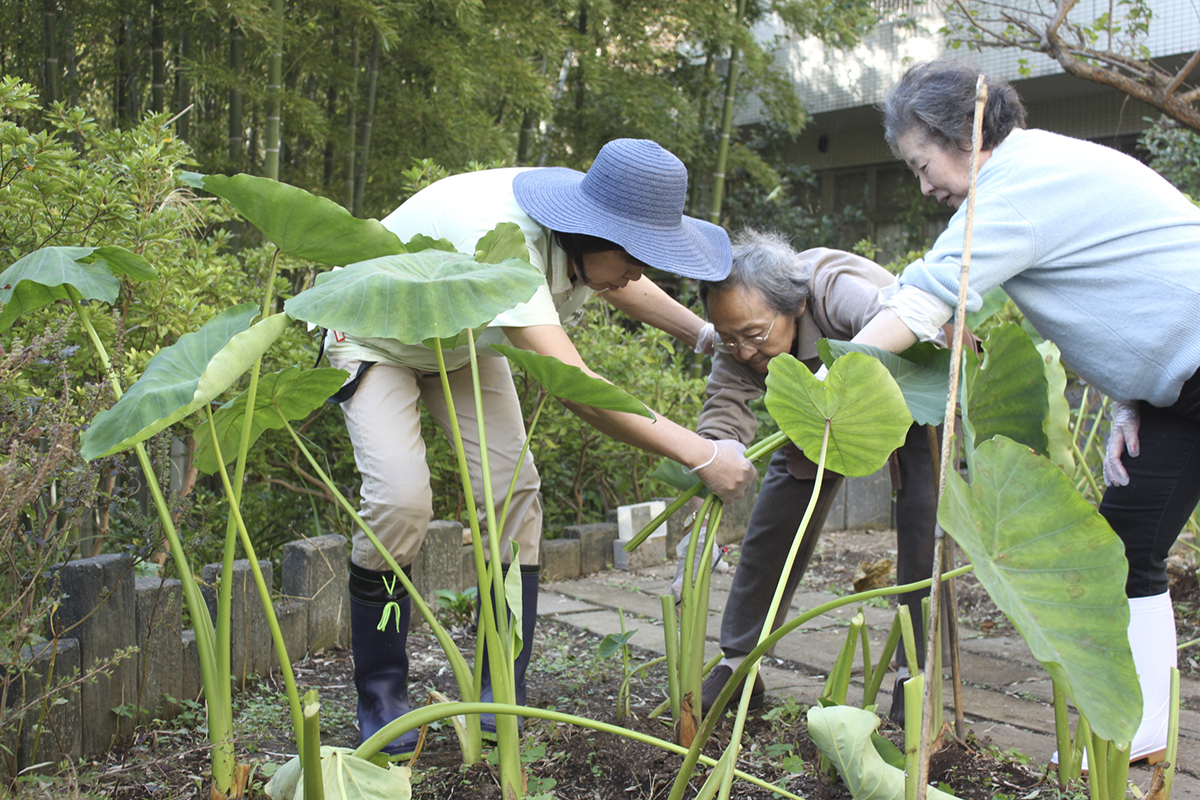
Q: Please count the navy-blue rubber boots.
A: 2